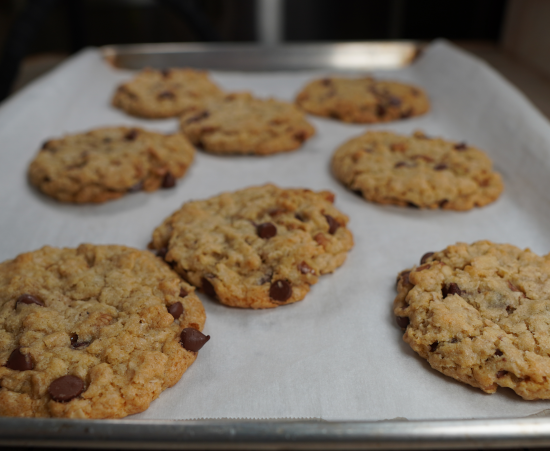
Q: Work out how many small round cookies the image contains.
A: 8